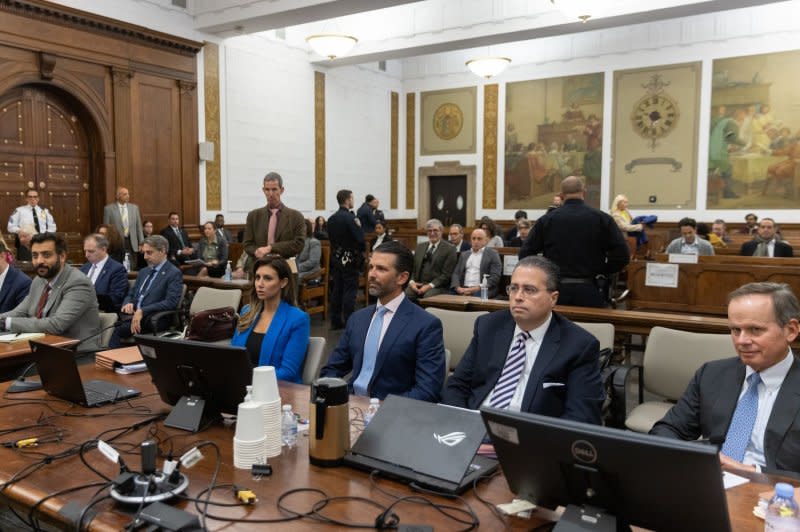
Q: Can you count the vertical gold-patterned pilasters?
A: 5